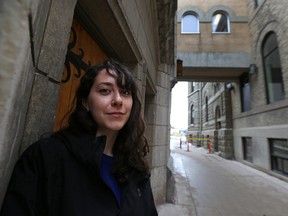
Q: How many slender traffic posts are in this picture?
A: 3